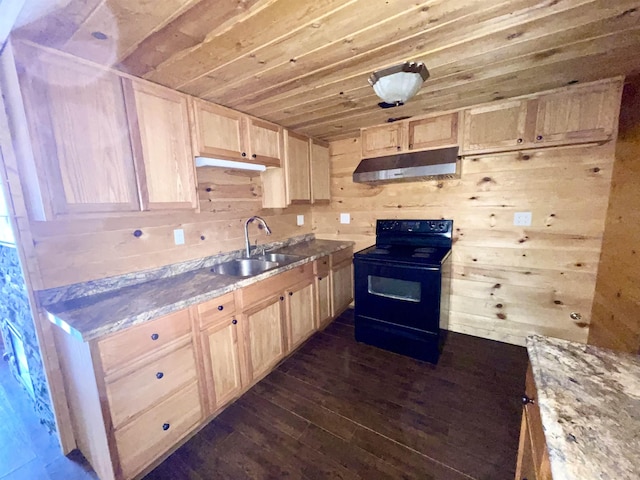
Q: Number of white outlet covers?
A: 4